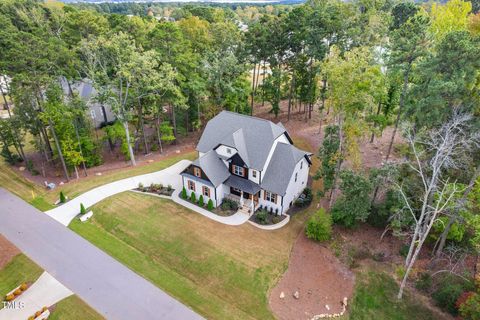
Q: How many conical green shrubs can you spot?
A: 6